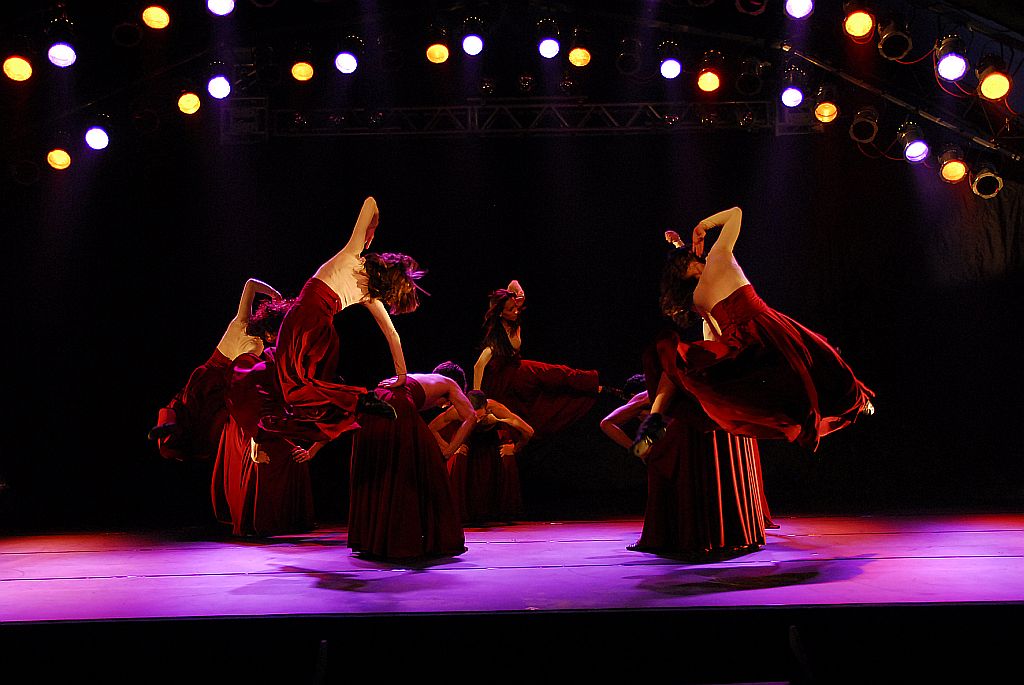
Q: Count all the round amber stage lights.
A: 12